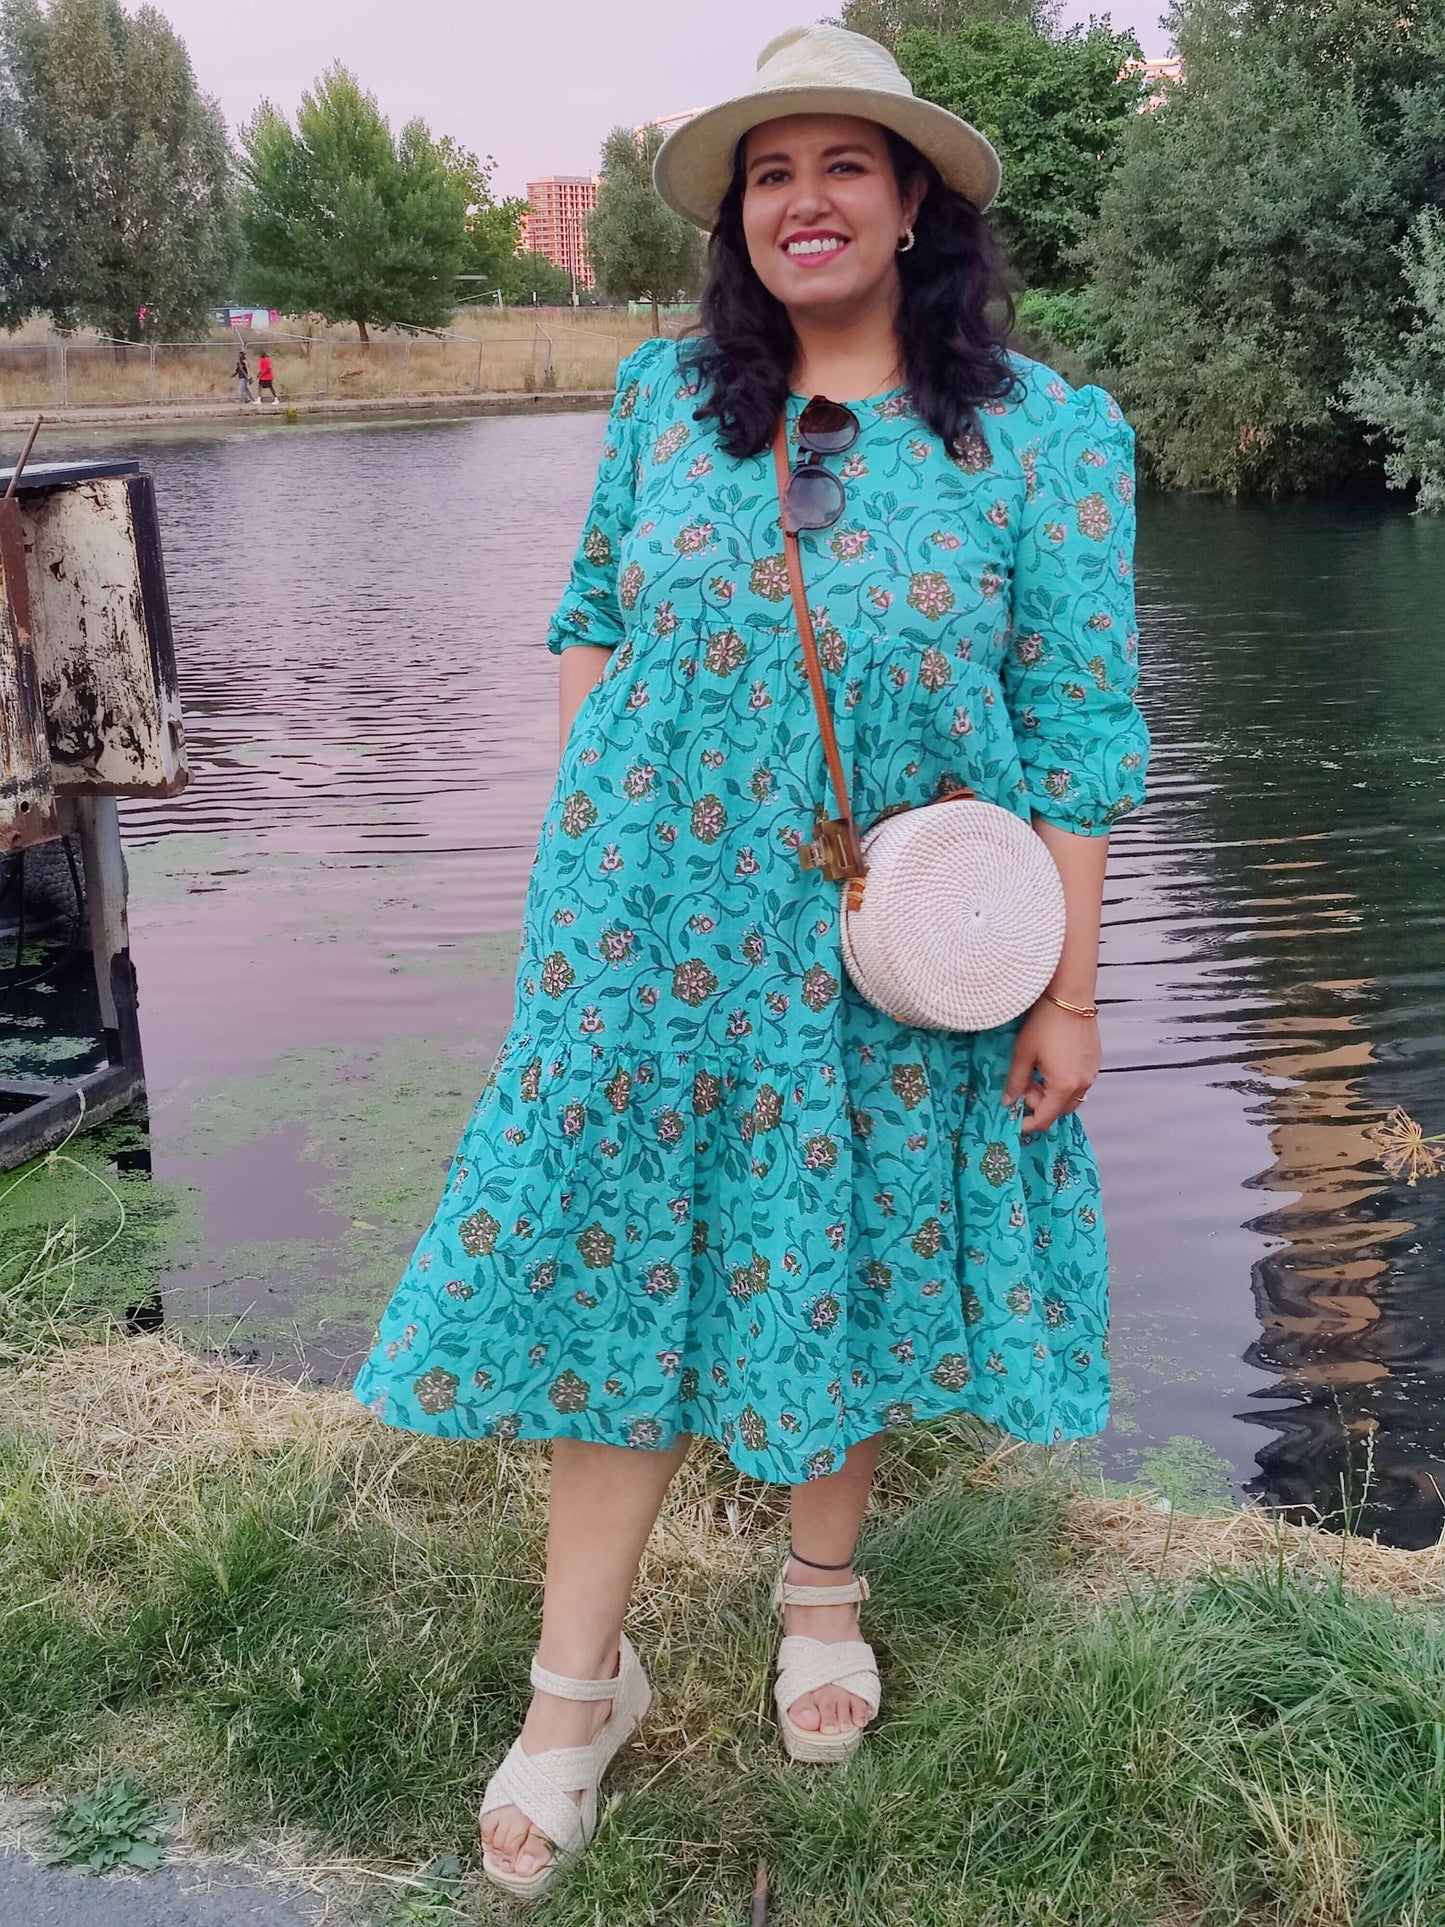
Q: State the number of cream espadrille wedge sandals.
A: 2